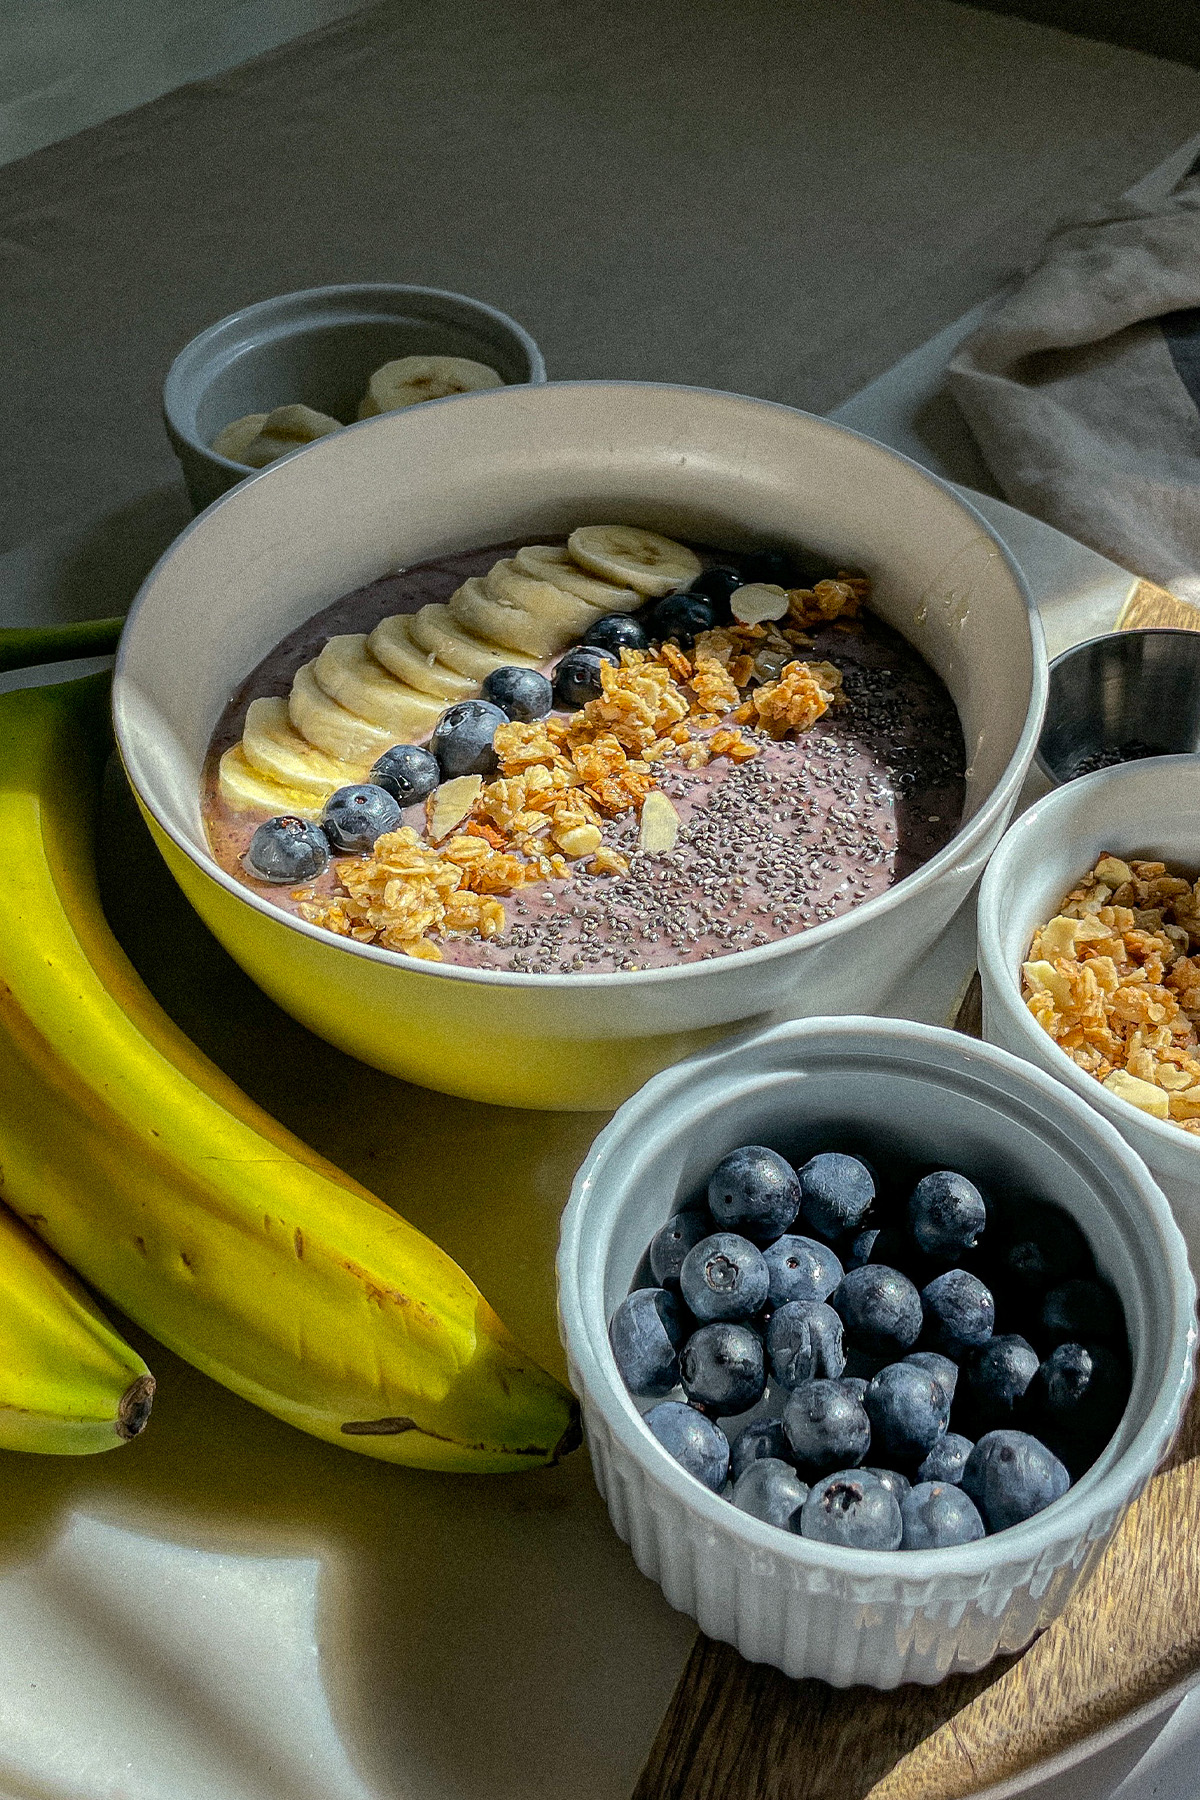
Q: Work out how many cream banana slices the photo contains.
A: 13